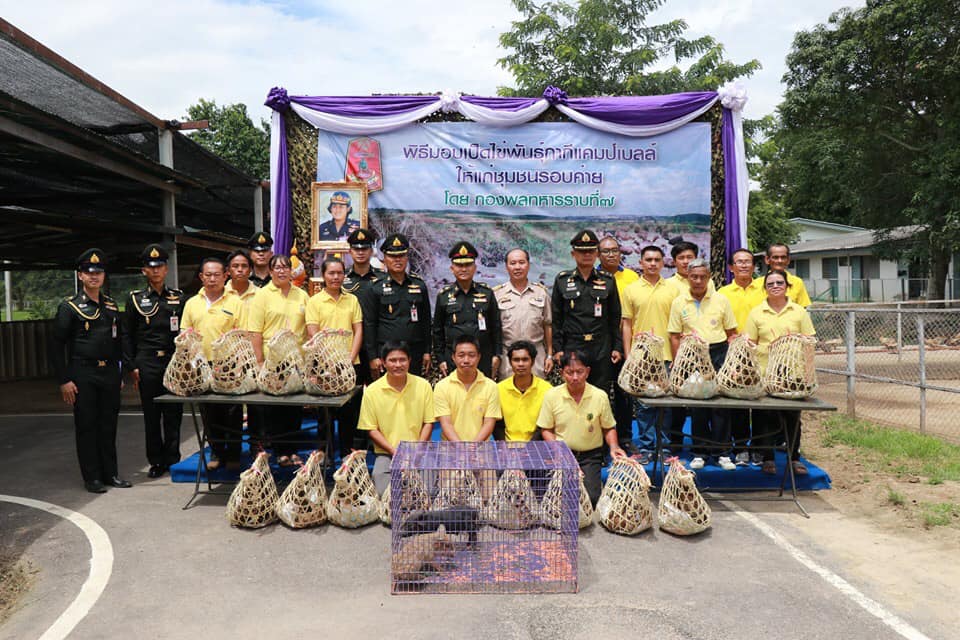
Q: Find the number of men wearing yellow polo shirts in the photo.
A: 12